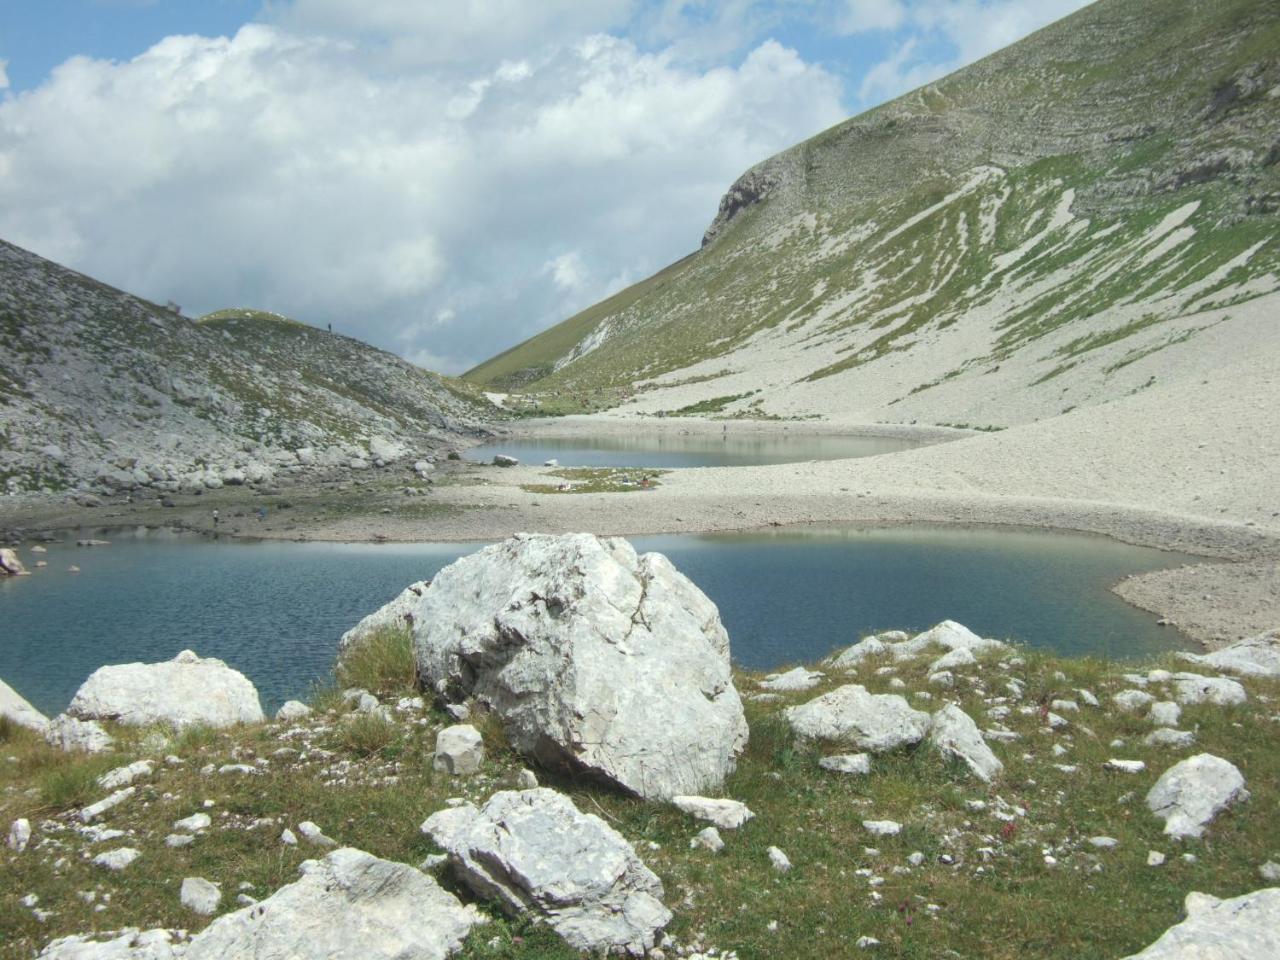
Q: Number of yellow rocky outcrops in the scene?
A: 0